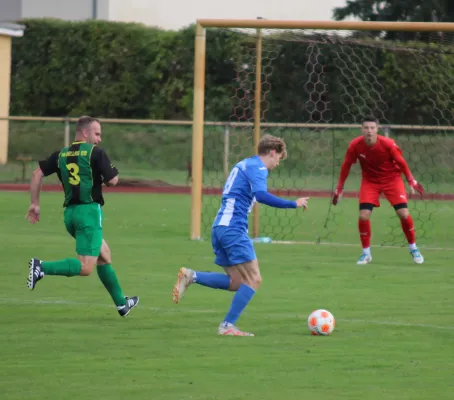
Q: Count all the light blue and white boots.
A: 2